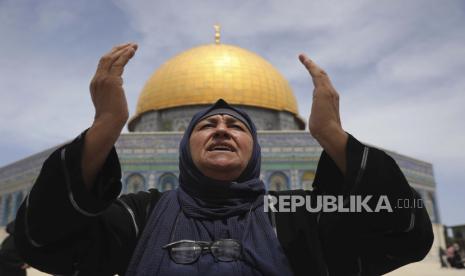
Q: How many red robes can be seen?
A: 0